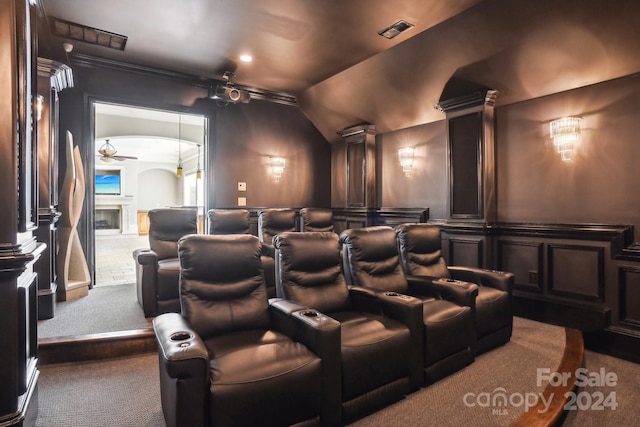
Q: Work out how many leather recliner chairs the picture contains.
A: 8